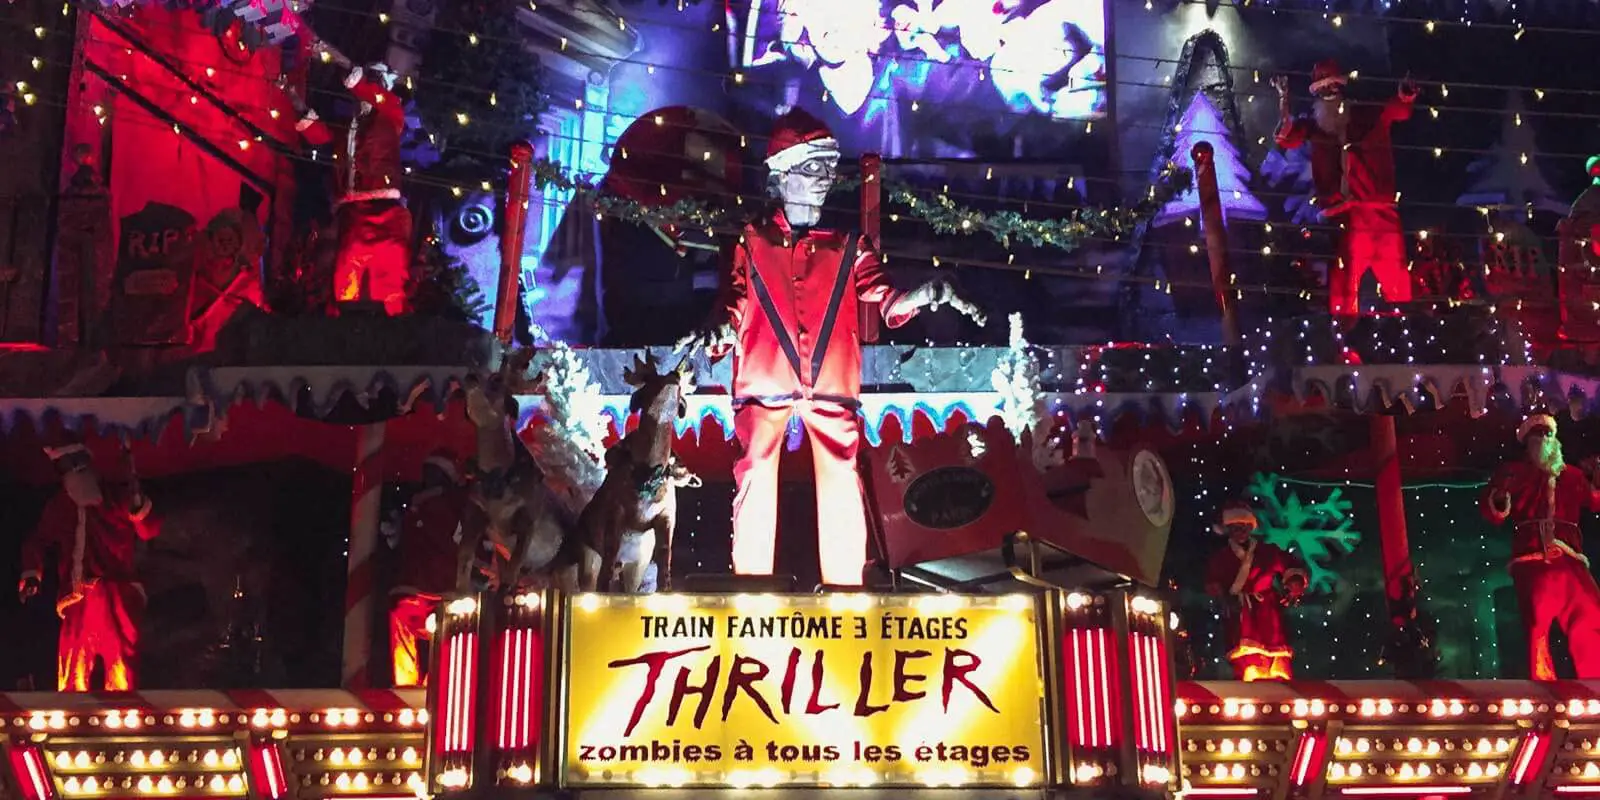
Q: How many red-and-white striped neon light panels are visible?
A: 4